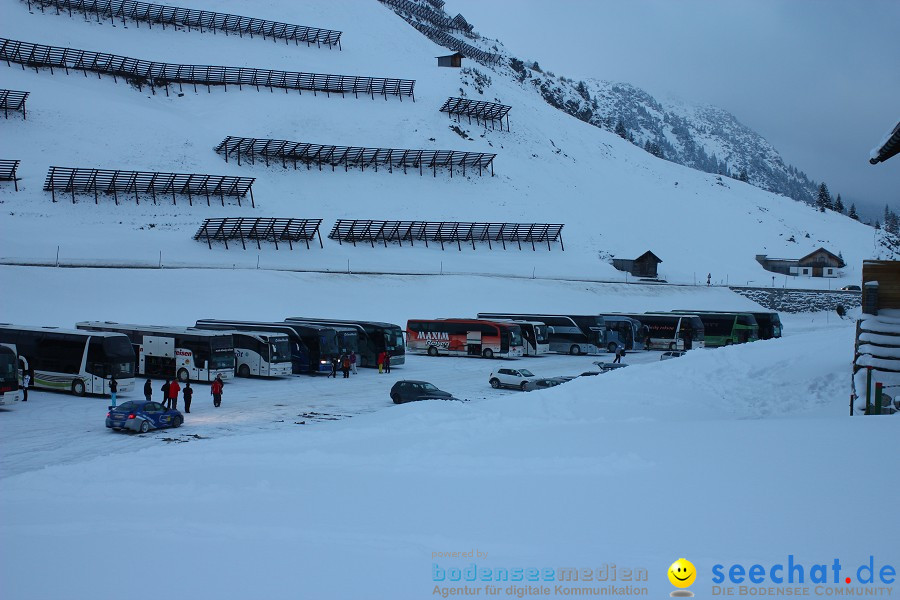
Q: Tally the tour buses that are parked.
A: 14